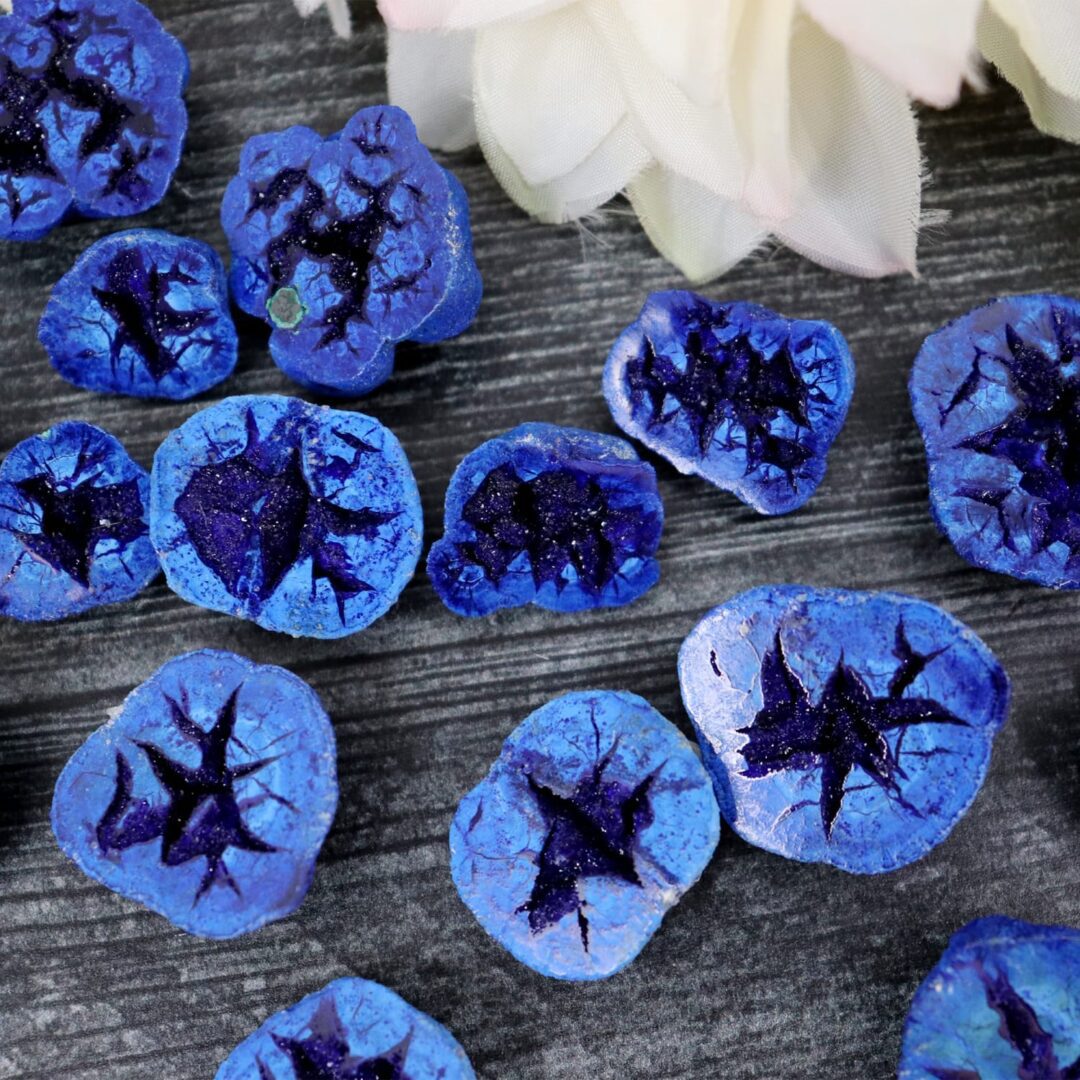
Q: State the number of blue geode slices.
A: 13